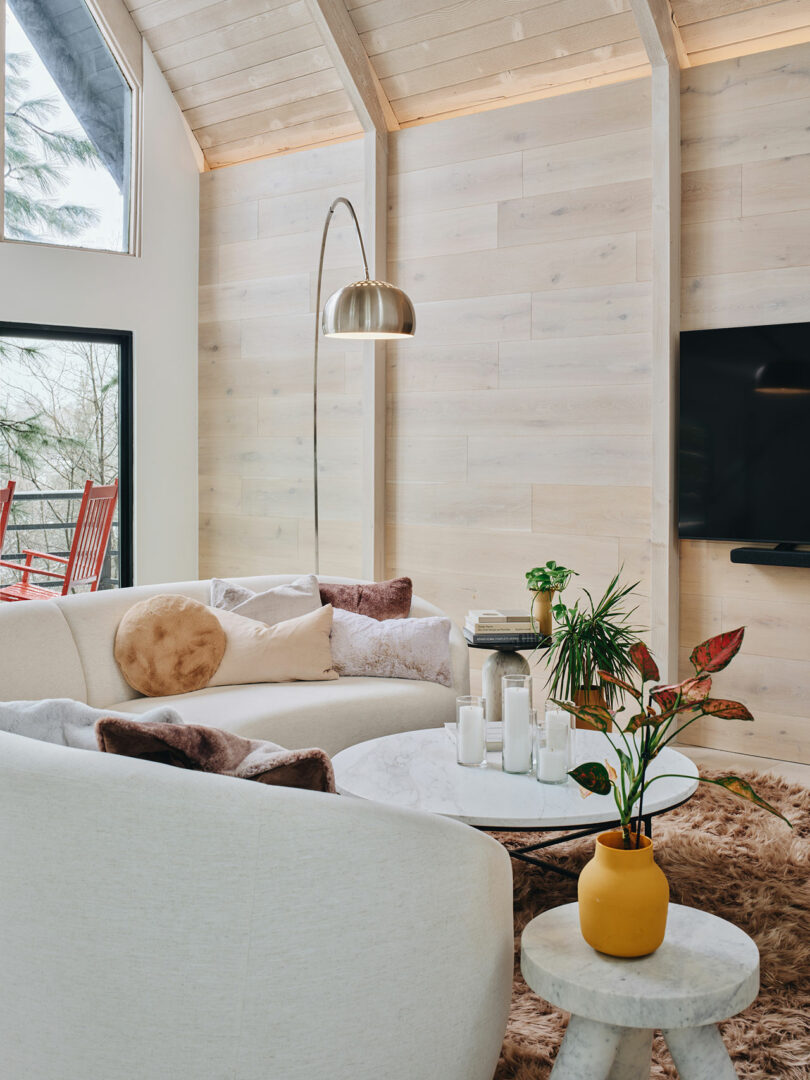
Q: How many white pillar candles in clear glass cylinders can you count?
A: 4